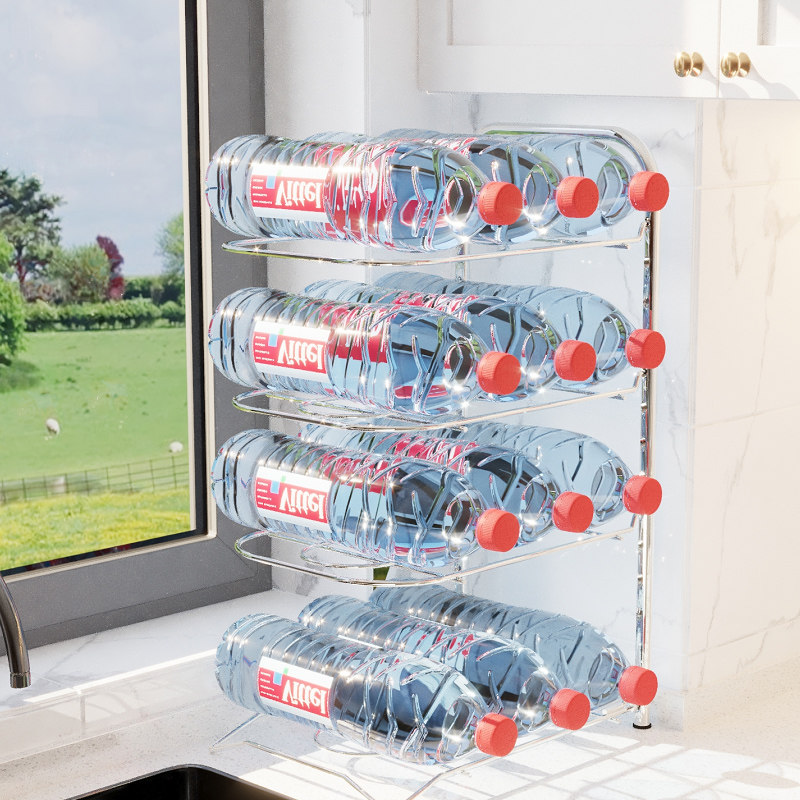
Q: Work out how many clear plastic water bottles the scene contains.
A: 12